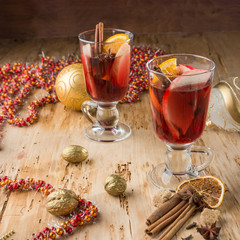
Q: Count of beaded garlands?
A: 2